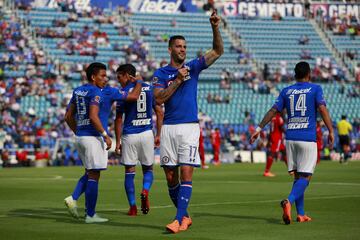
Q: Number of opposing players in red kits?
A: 4